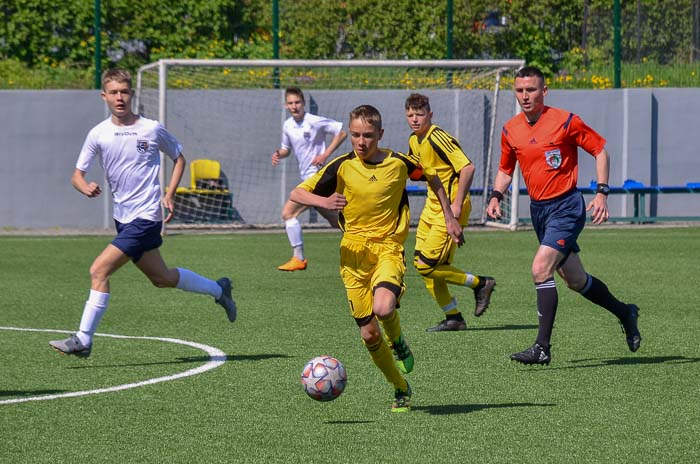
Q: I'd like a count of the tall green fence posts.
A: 4